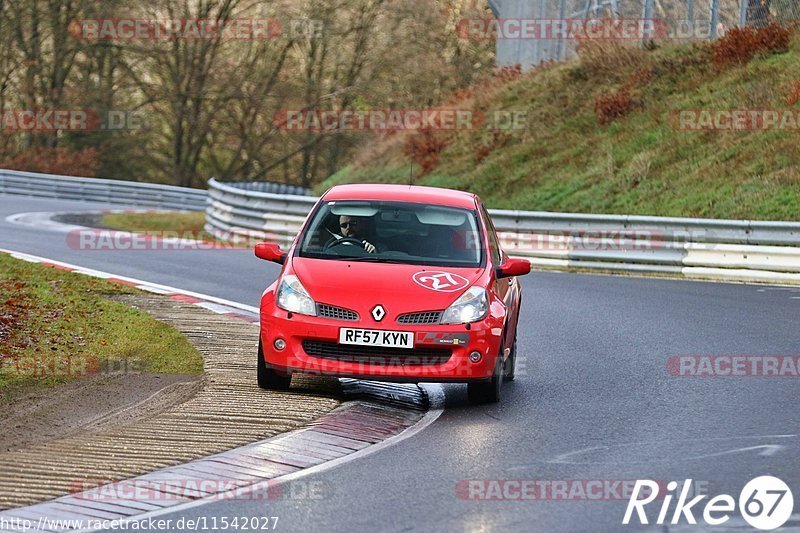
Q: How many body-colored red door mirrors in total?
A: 2